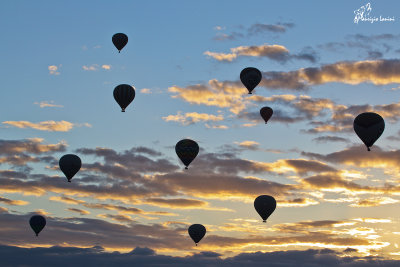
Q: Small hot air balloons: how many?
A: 4